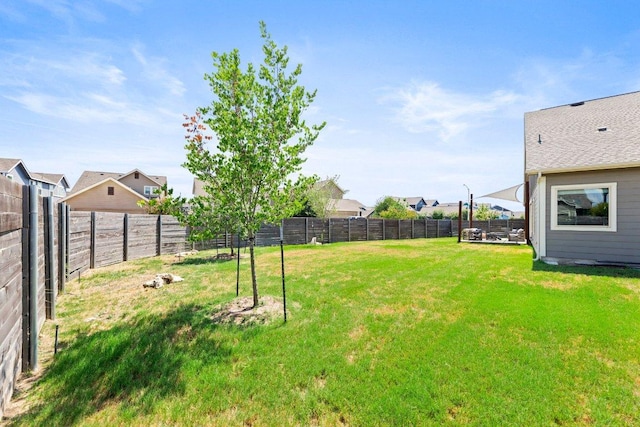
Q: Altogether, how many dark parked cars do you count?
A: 0